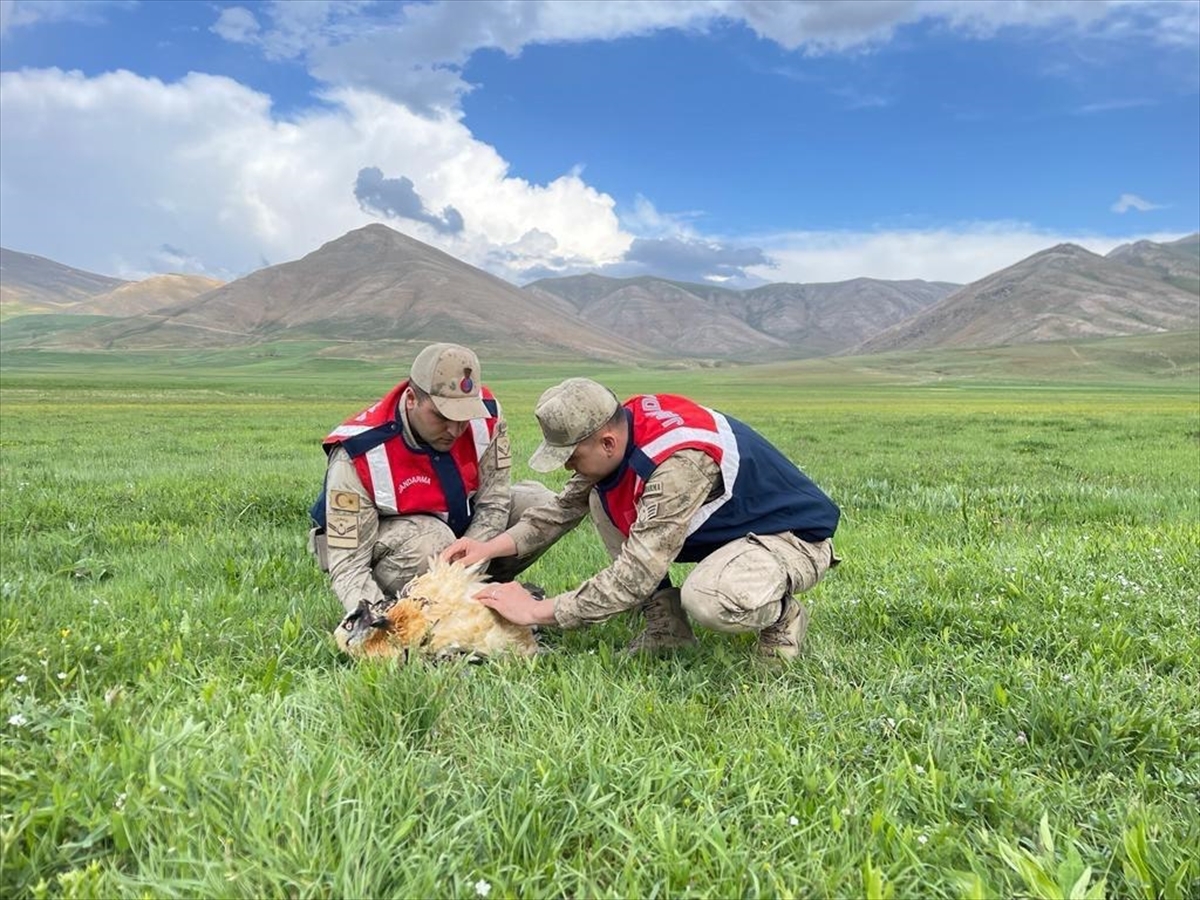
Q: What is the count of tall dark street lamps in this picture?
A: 0